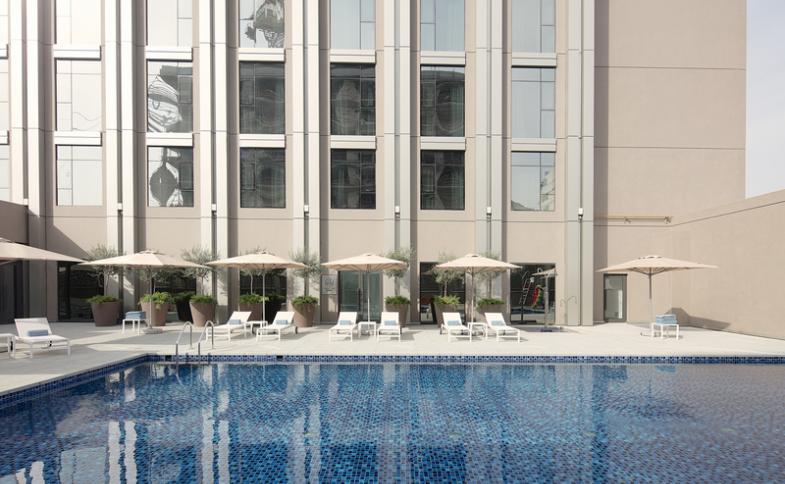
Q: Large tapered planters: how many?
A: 8